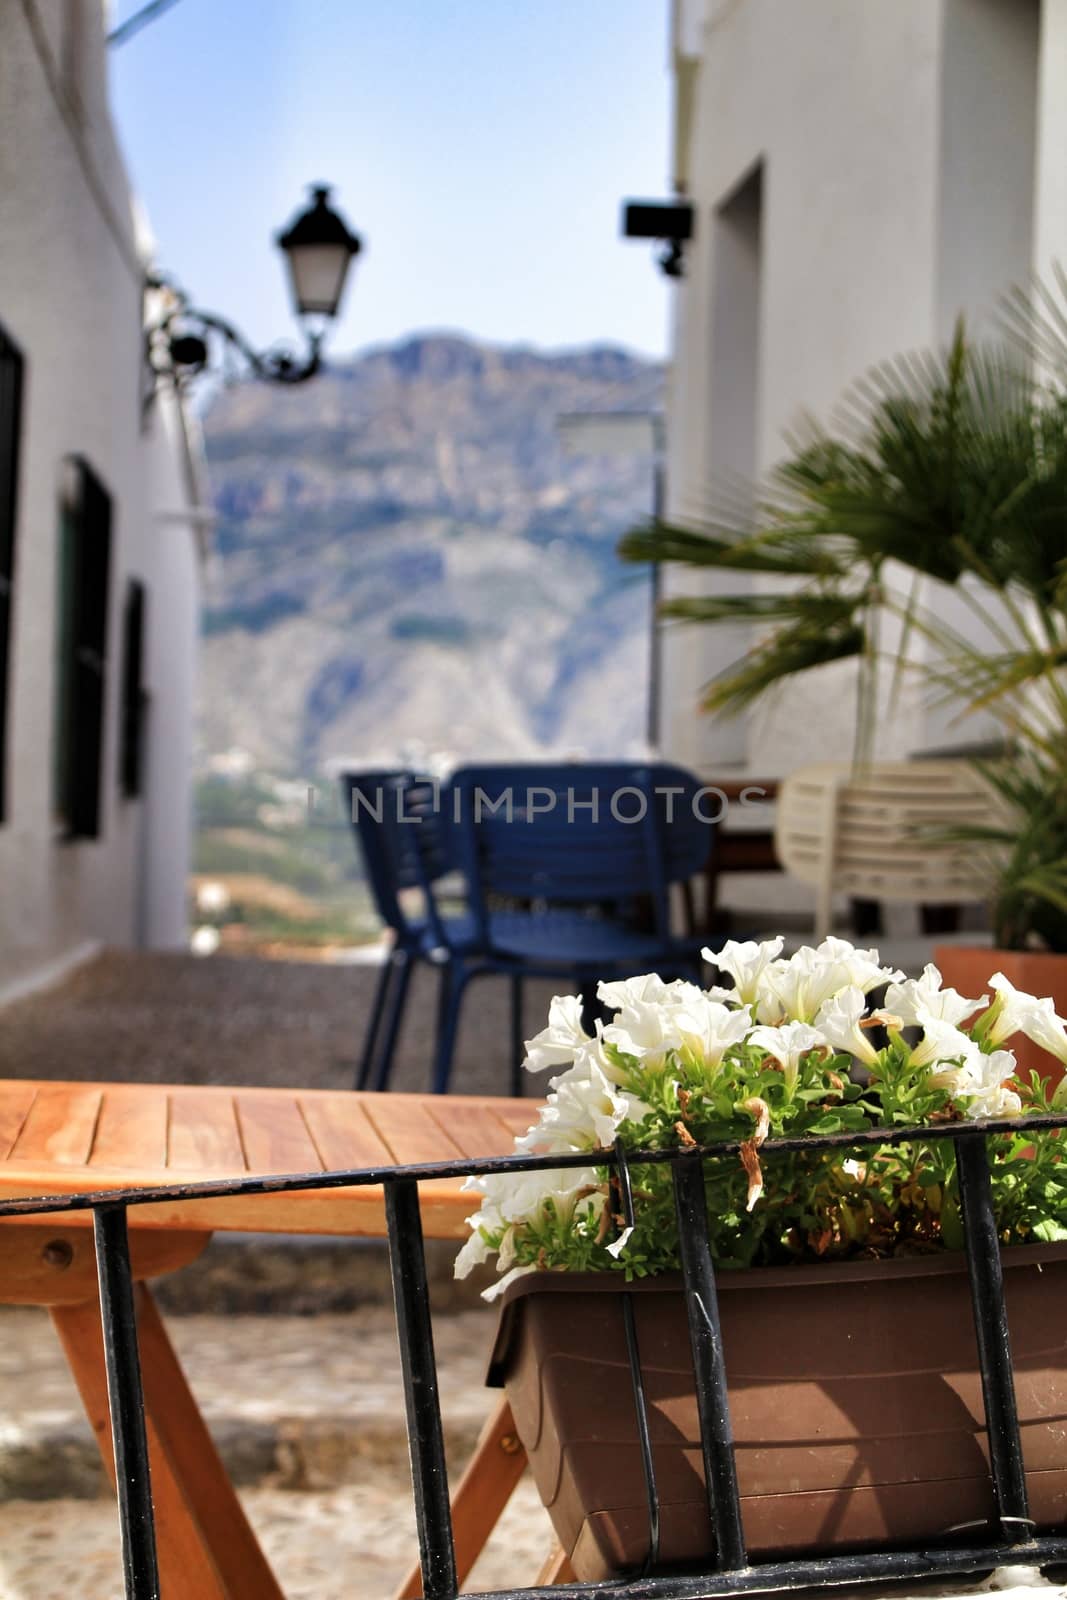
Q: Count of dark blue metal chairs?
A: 2